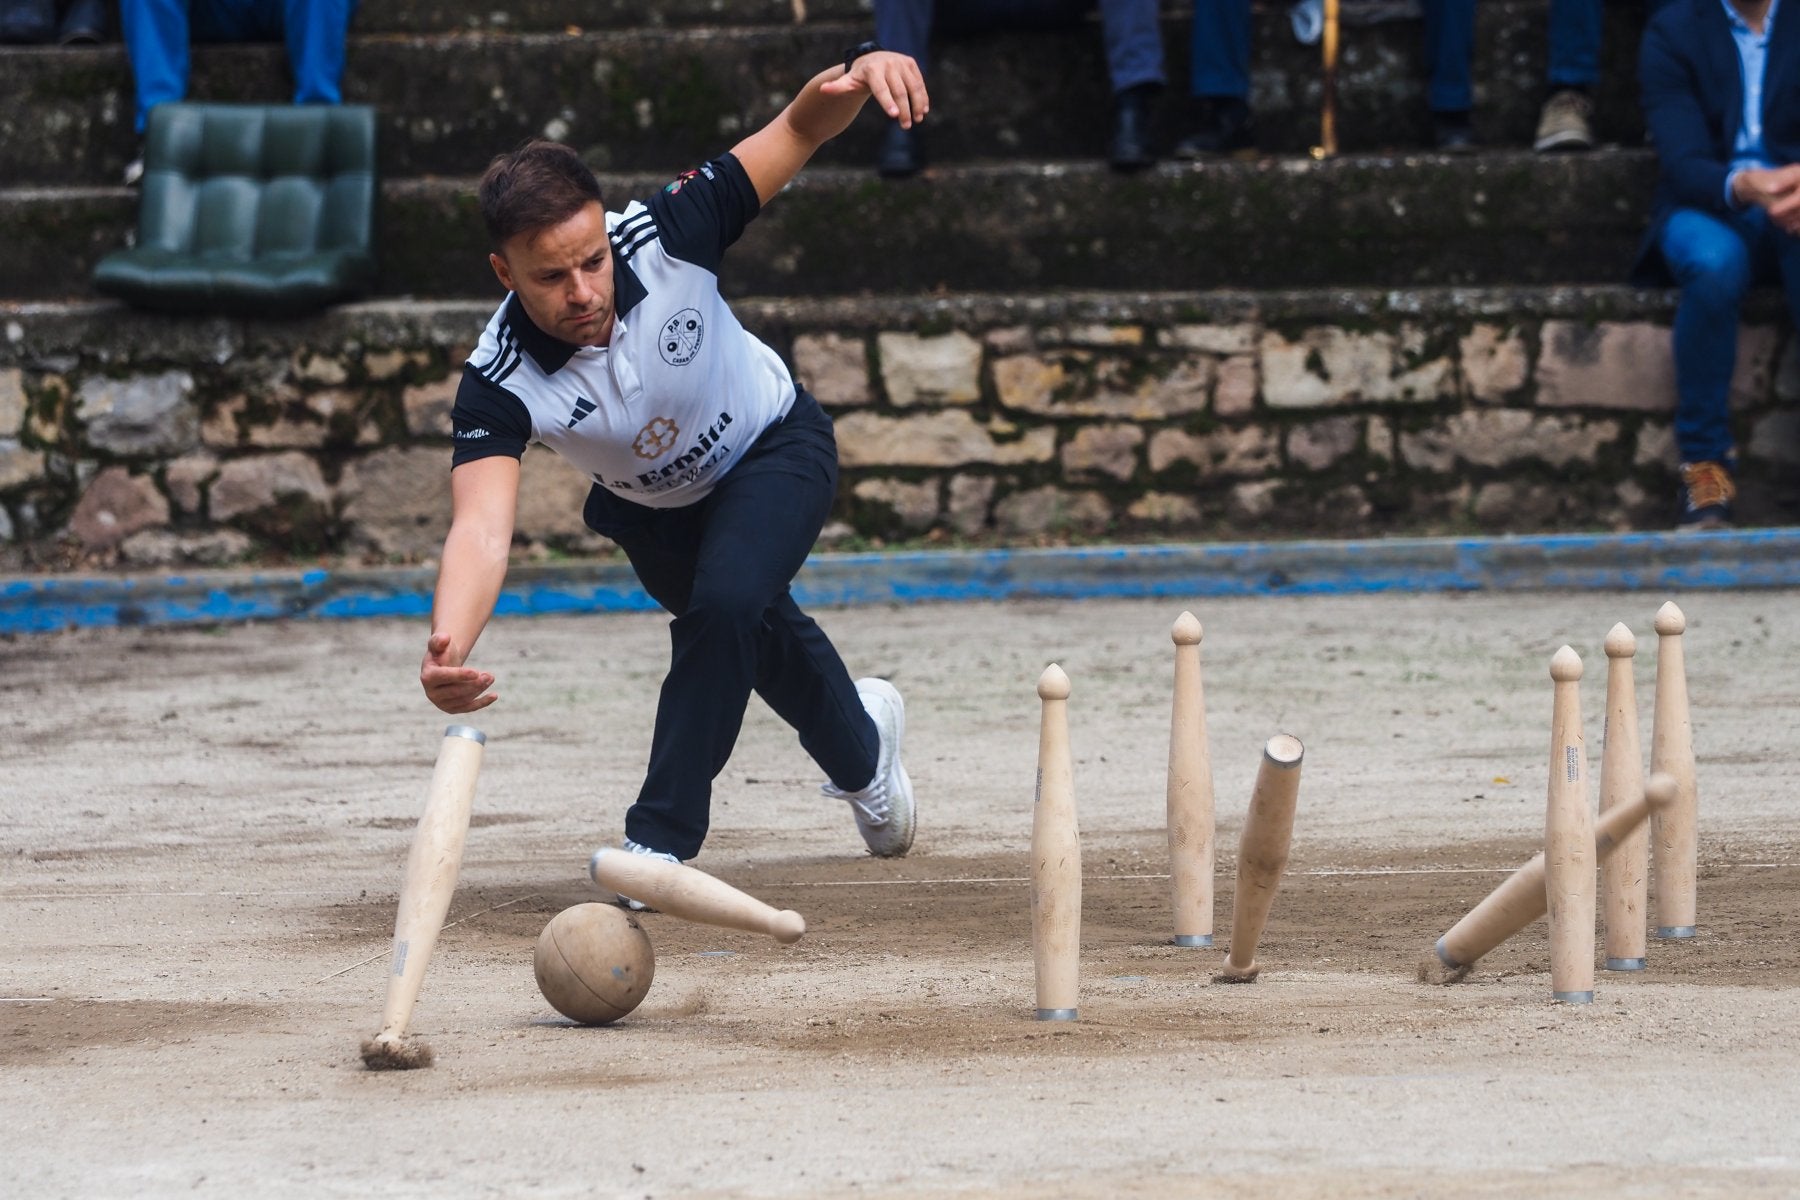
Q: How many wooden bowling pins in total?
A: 9